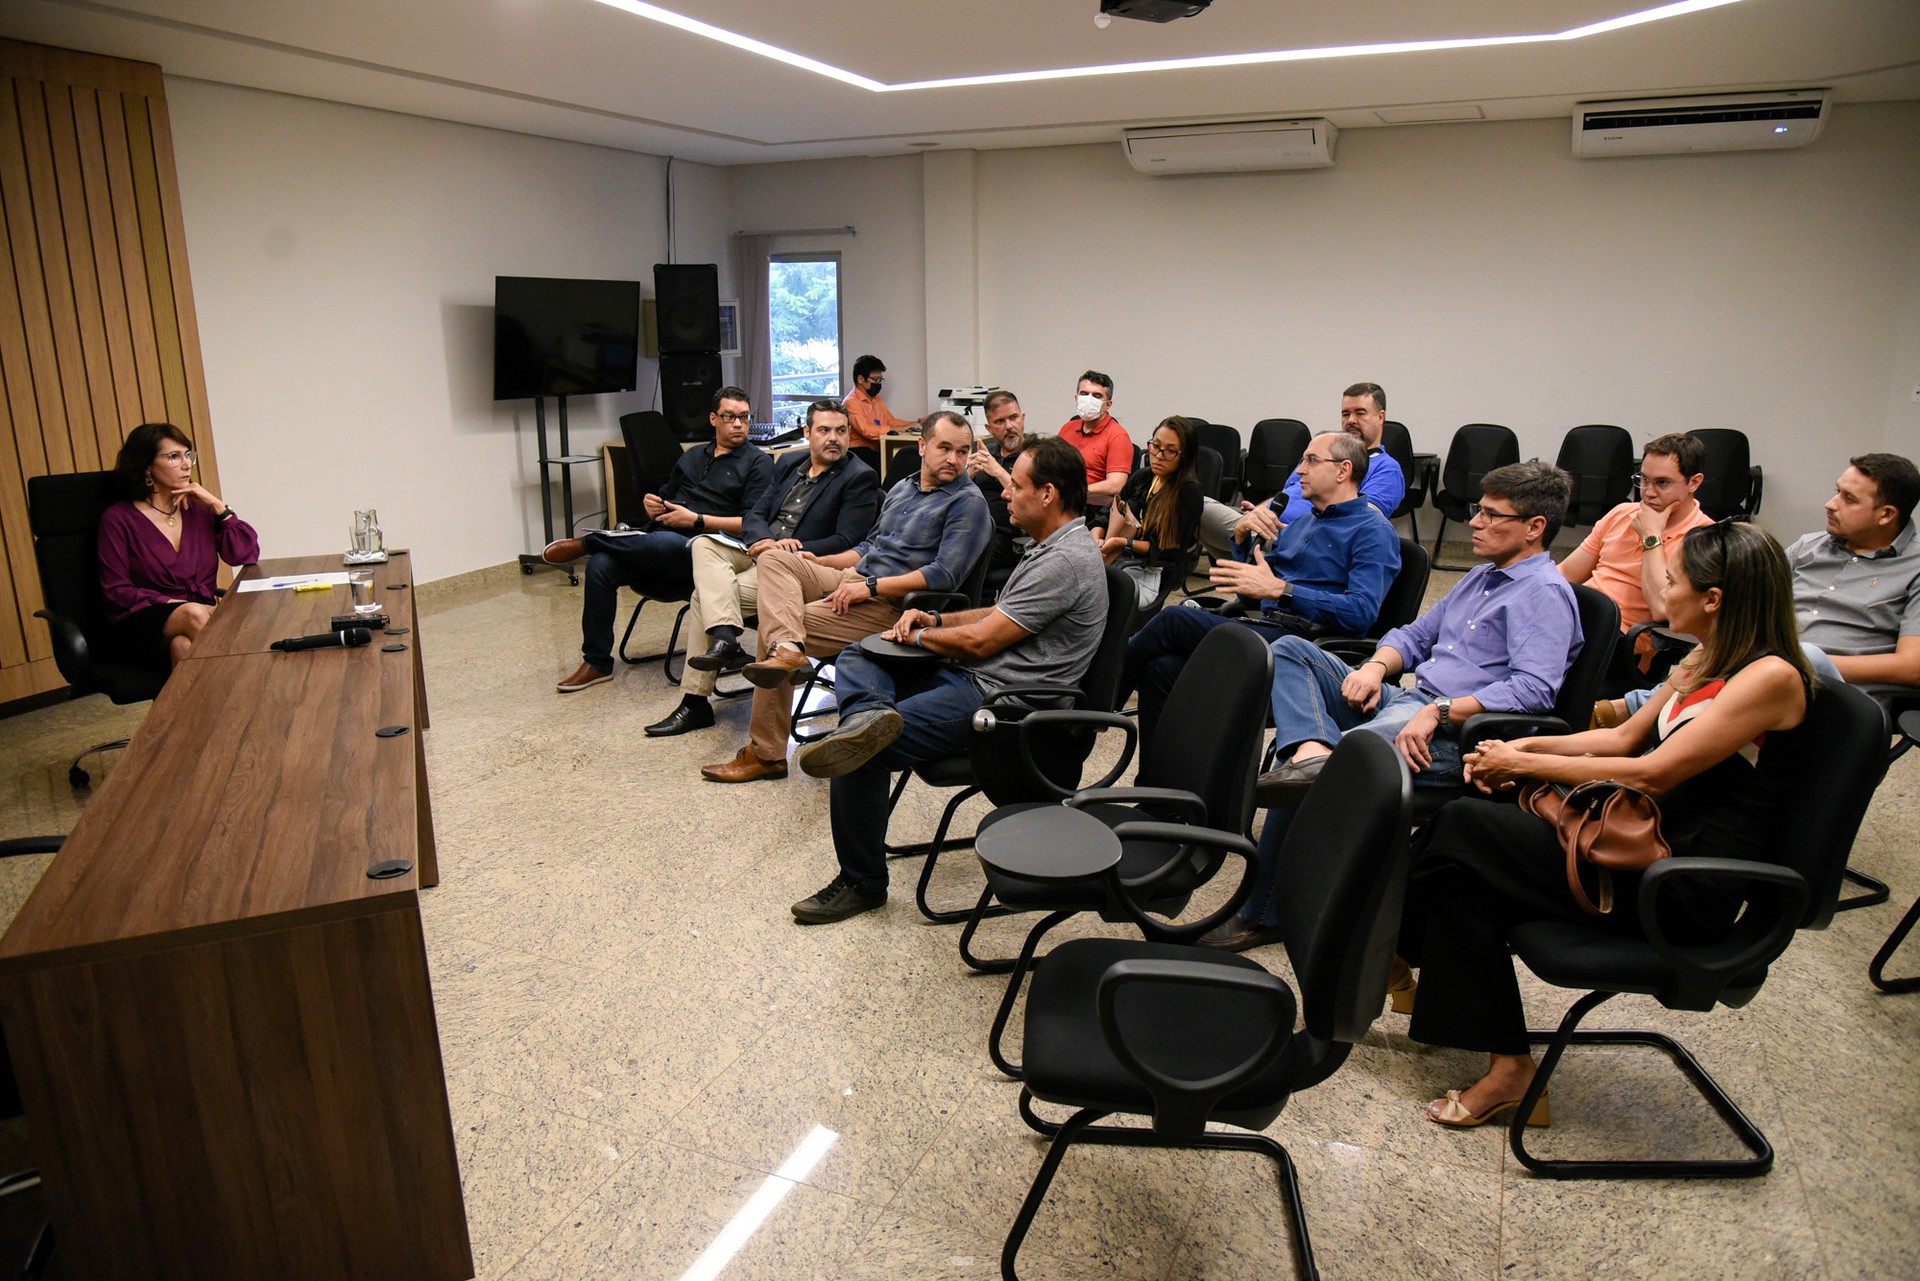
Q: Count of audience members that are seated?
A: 13